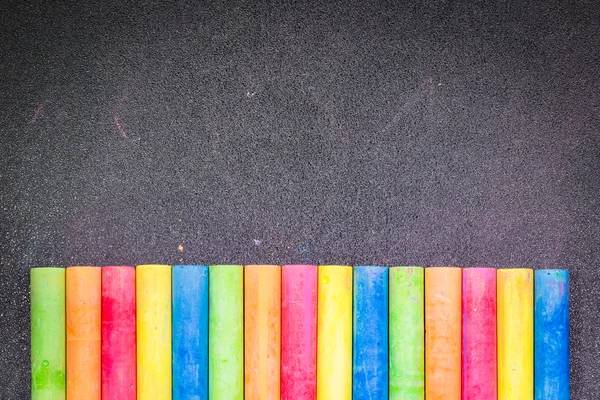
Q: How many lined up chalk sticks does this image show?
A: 15